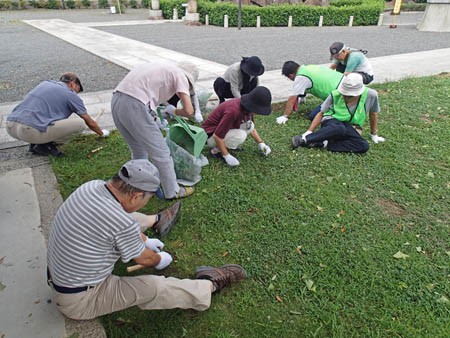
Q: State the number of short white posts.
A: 8